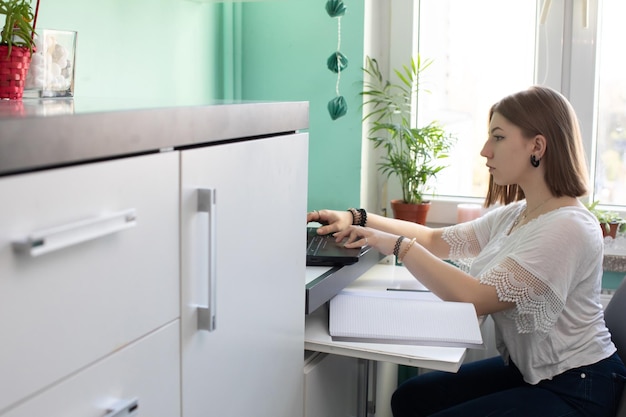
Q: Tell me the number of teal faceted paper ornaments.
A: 3